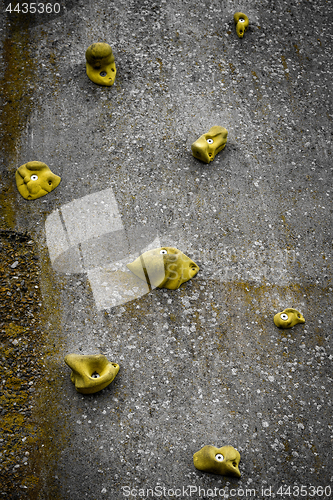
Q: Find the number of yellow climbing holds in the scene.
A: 8